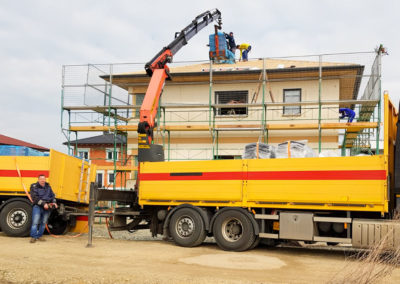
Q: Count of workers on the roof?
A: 2